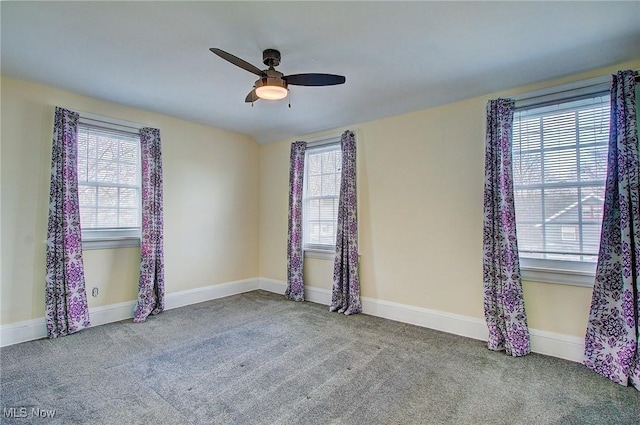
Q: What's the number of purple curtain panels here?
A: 6